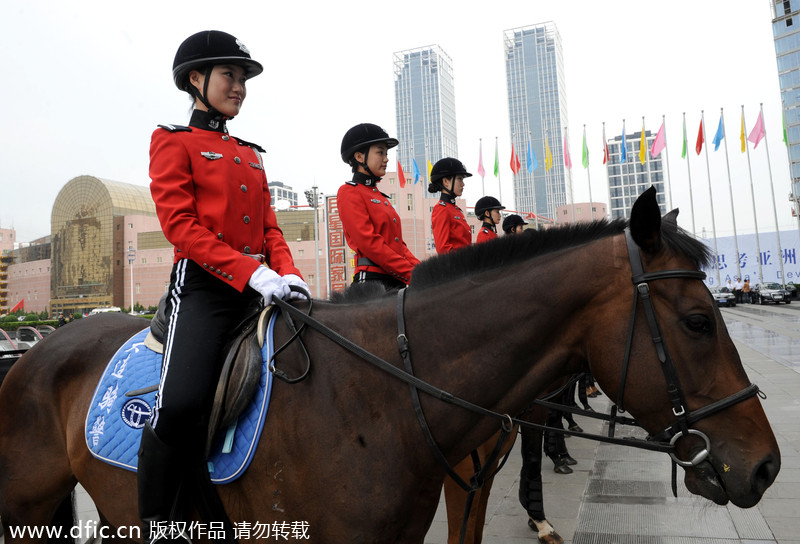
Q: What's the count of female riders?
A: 5